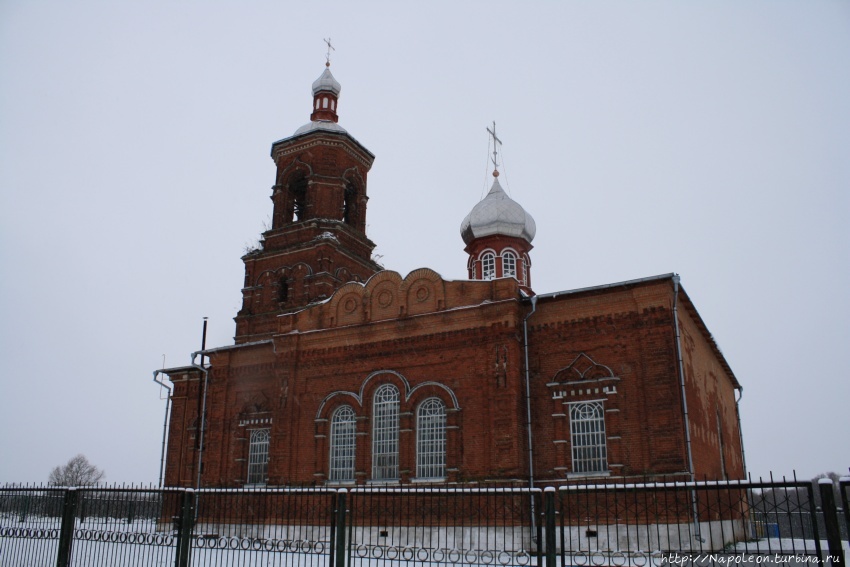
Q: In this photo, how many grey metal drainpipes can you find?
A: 5